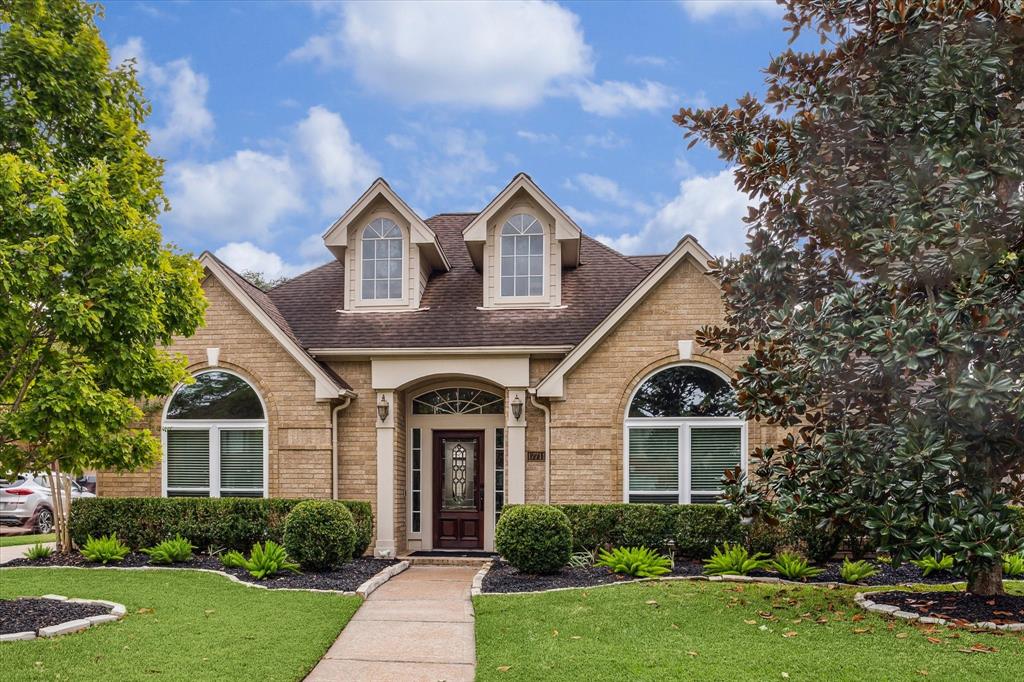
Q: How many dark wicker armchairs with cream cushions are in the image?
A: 0